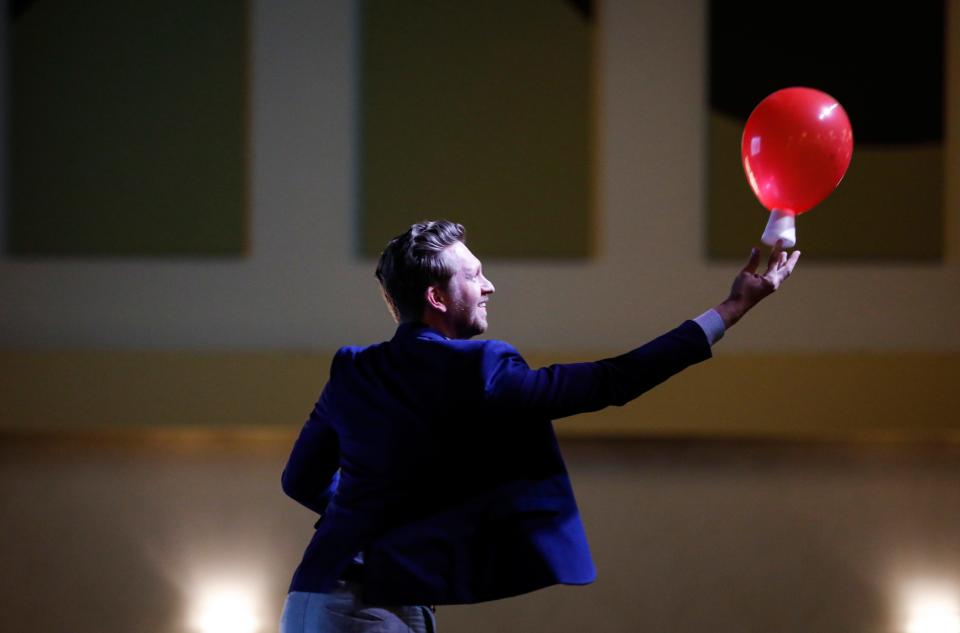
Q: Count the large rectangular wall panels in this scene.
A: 3